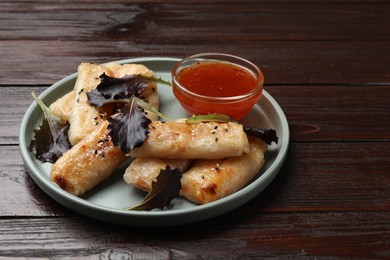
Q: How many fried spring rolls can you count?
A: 7